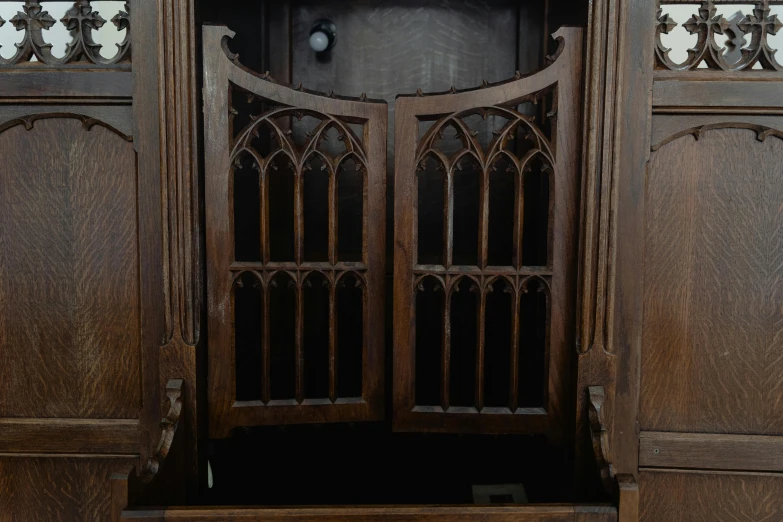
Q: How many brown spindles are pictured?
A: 12